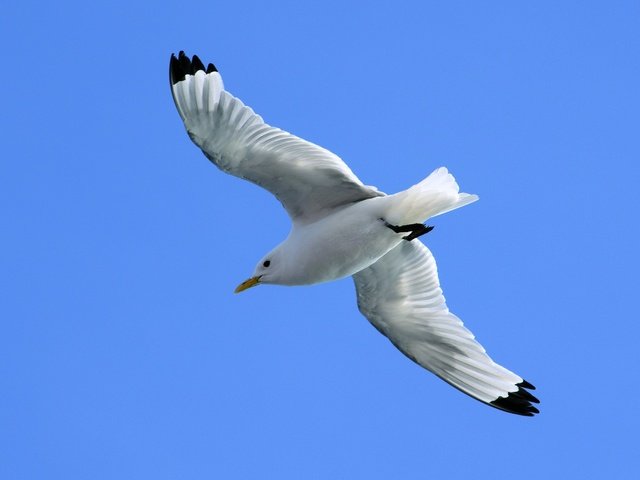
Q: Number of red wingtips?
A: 0